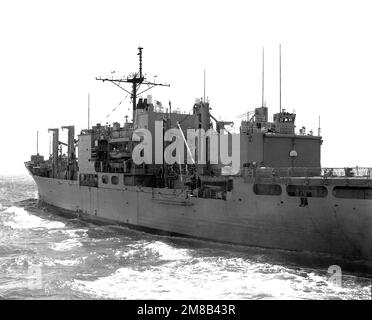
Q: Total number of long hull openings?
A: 3